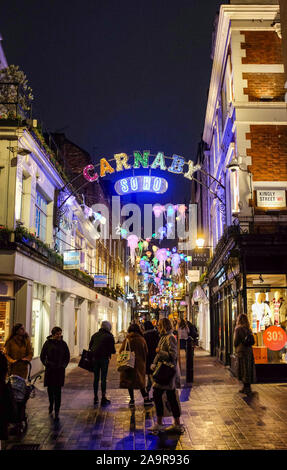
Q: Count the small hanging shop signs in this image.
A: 4